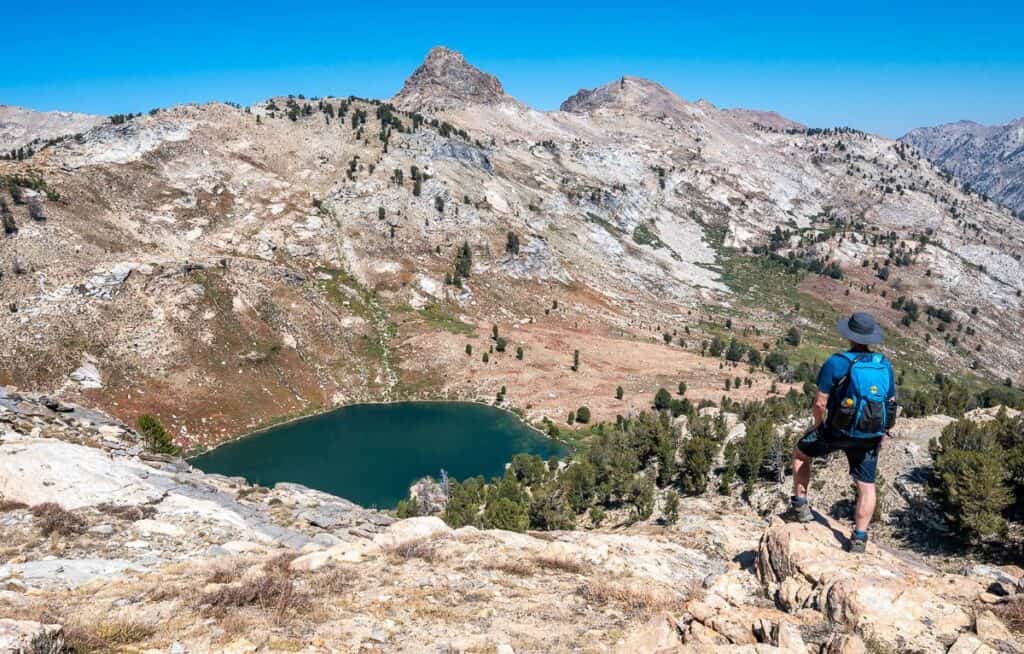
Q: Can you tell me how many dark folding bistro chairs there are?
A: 0